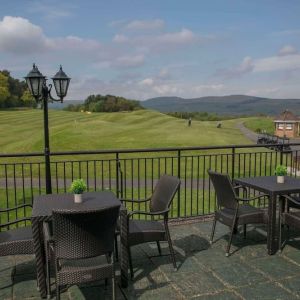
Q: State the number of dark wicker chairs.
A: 5